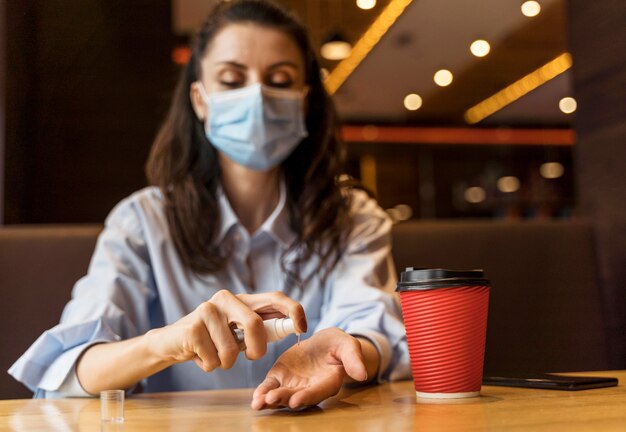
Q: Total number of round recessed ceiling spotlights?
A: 6